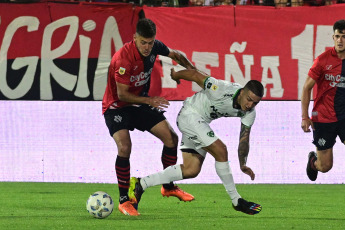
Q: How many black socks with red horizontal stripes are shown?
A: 2